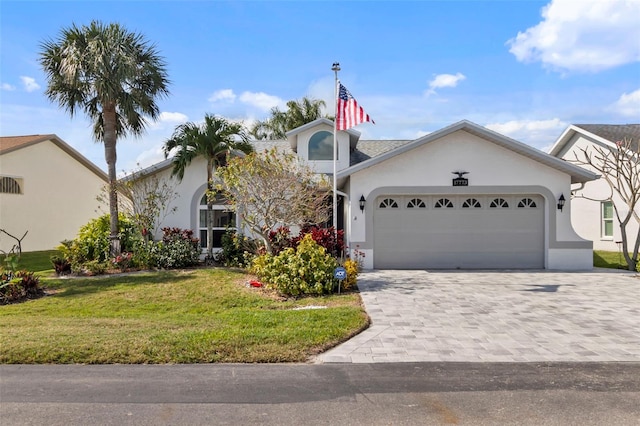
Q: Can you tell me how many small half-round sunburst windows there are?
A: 6